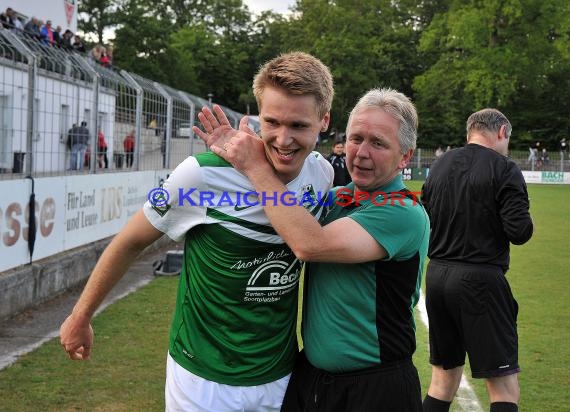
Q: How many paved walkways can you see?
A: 1